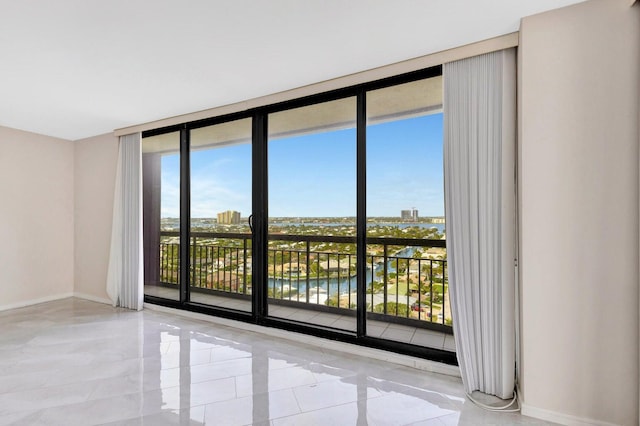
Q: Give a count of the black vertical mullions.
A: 3